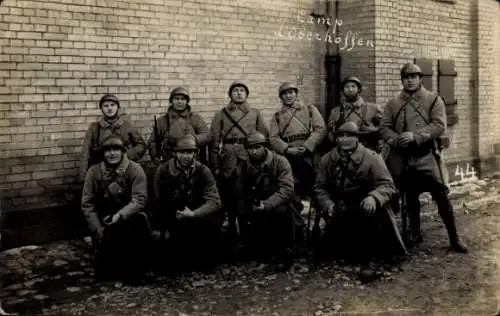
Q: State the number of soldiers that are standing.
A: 6